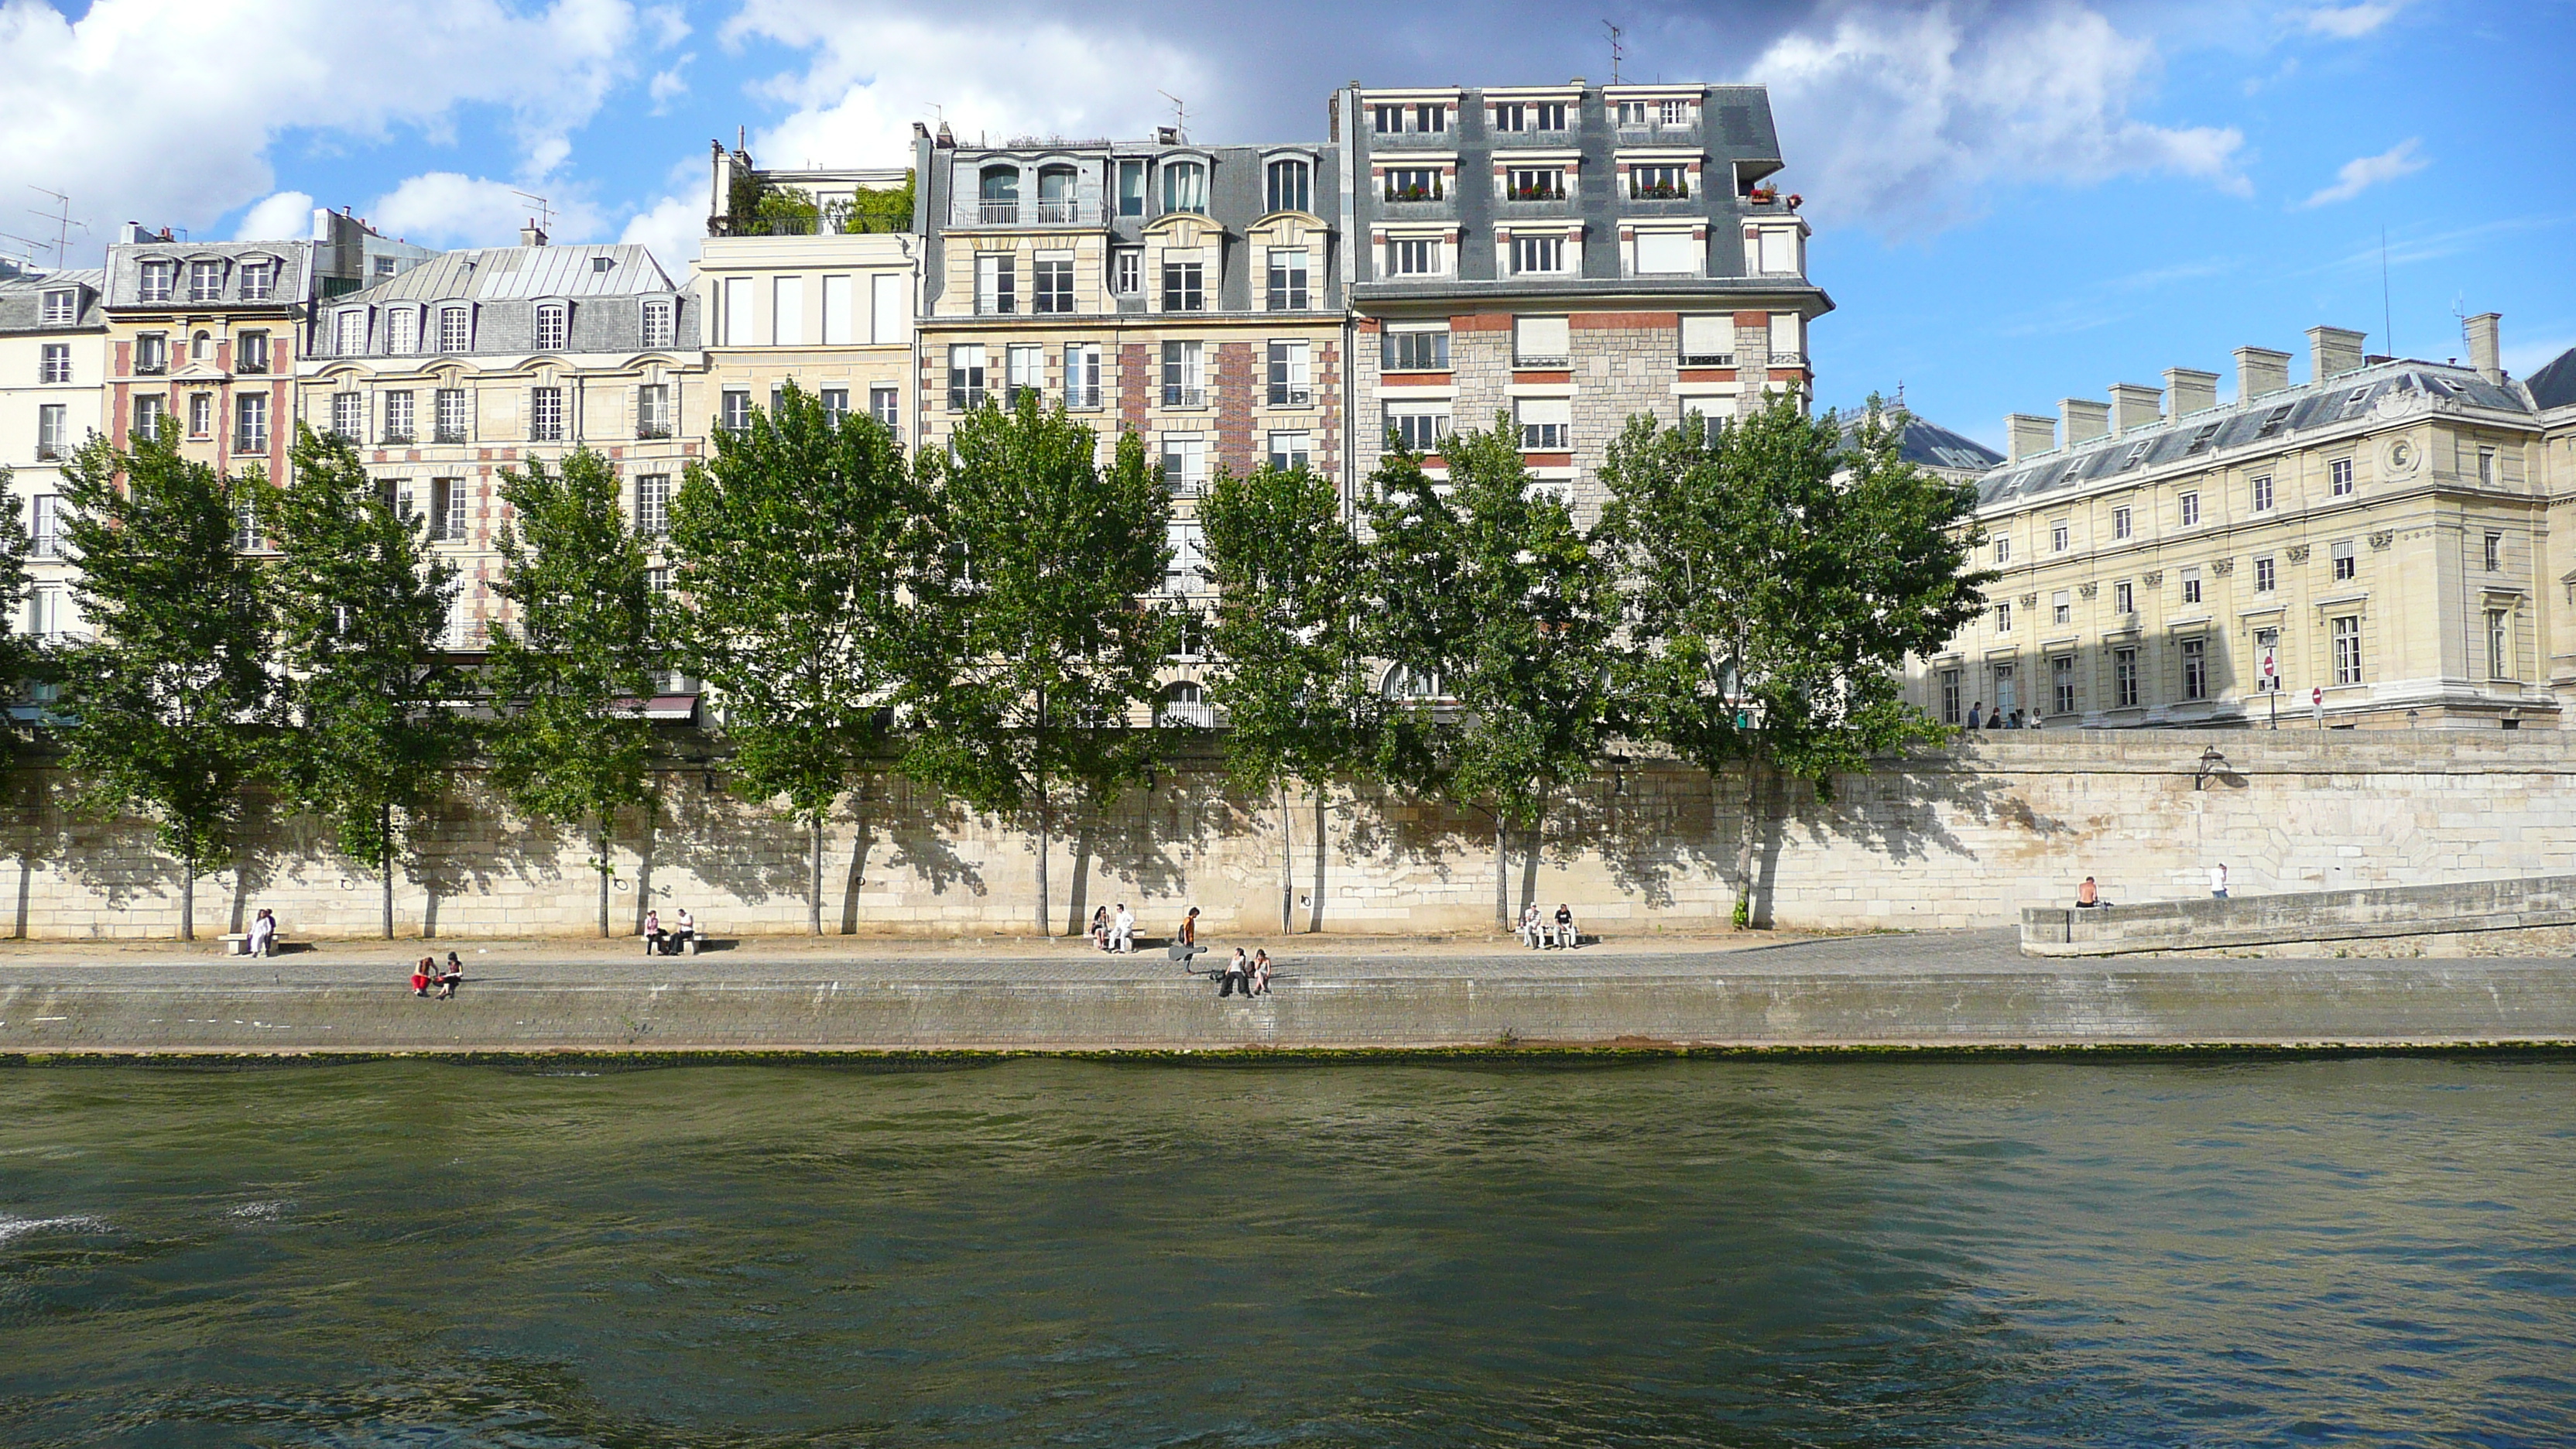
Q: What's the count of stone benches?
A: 4